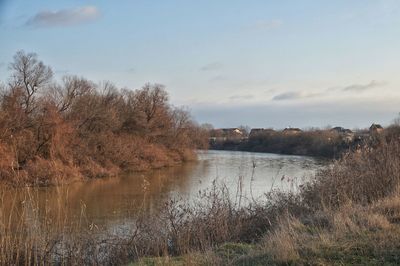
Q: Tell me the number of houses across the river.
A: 5